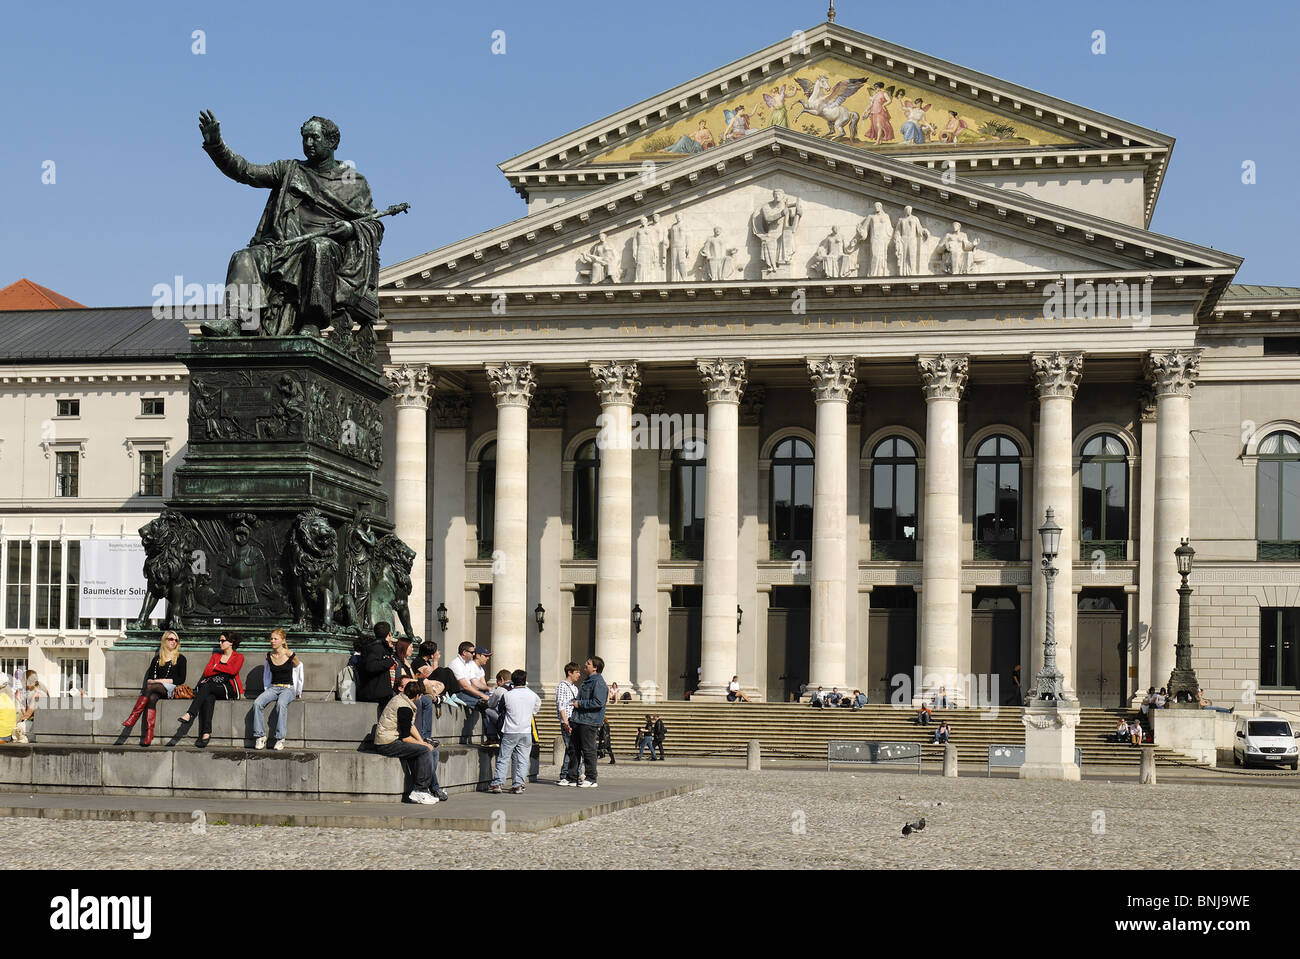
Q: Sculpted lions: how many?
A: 3